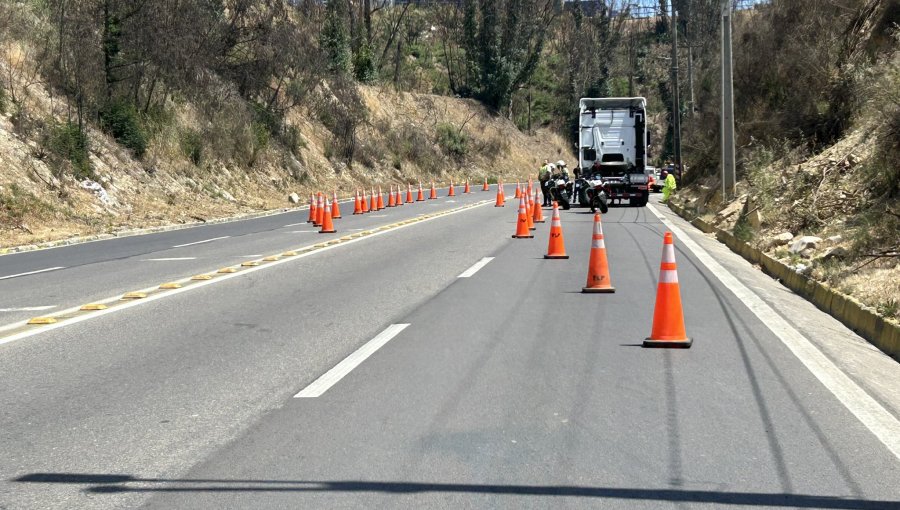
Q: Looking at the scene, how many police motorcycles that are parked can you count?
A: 2